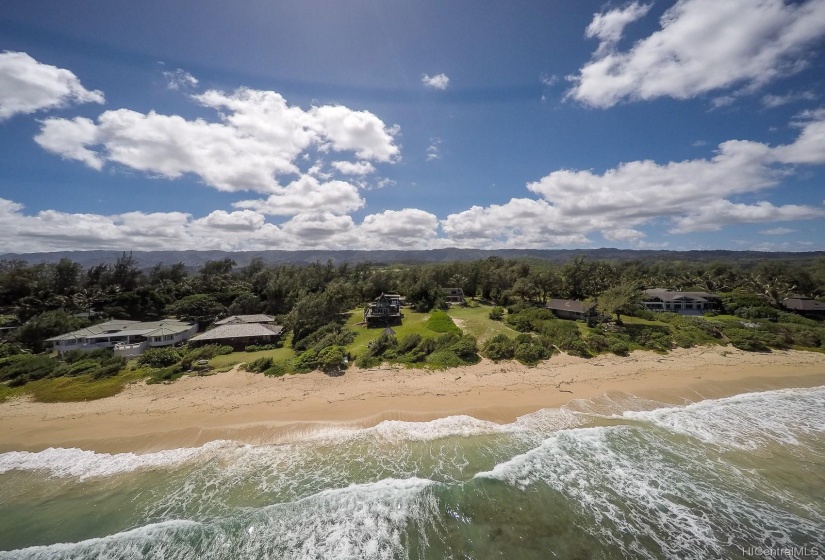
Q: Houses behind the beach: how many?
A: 7